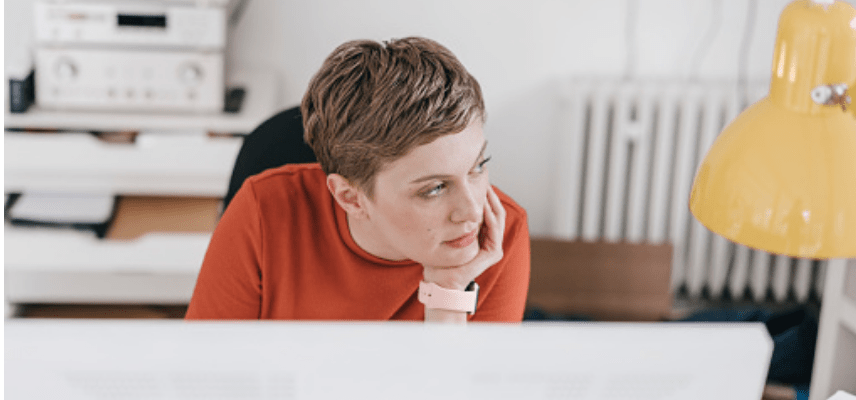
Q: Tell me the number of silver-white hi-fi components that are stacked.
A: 2